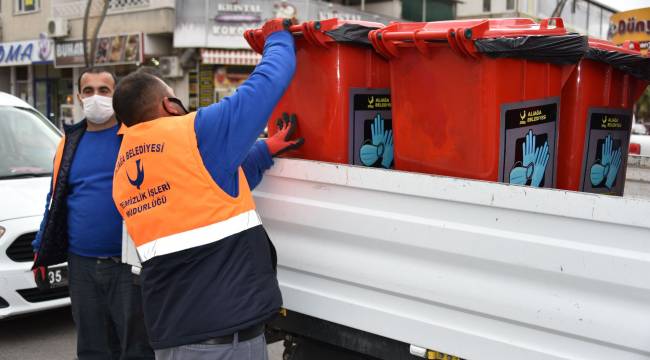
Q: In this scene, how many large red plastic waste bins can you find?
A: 3